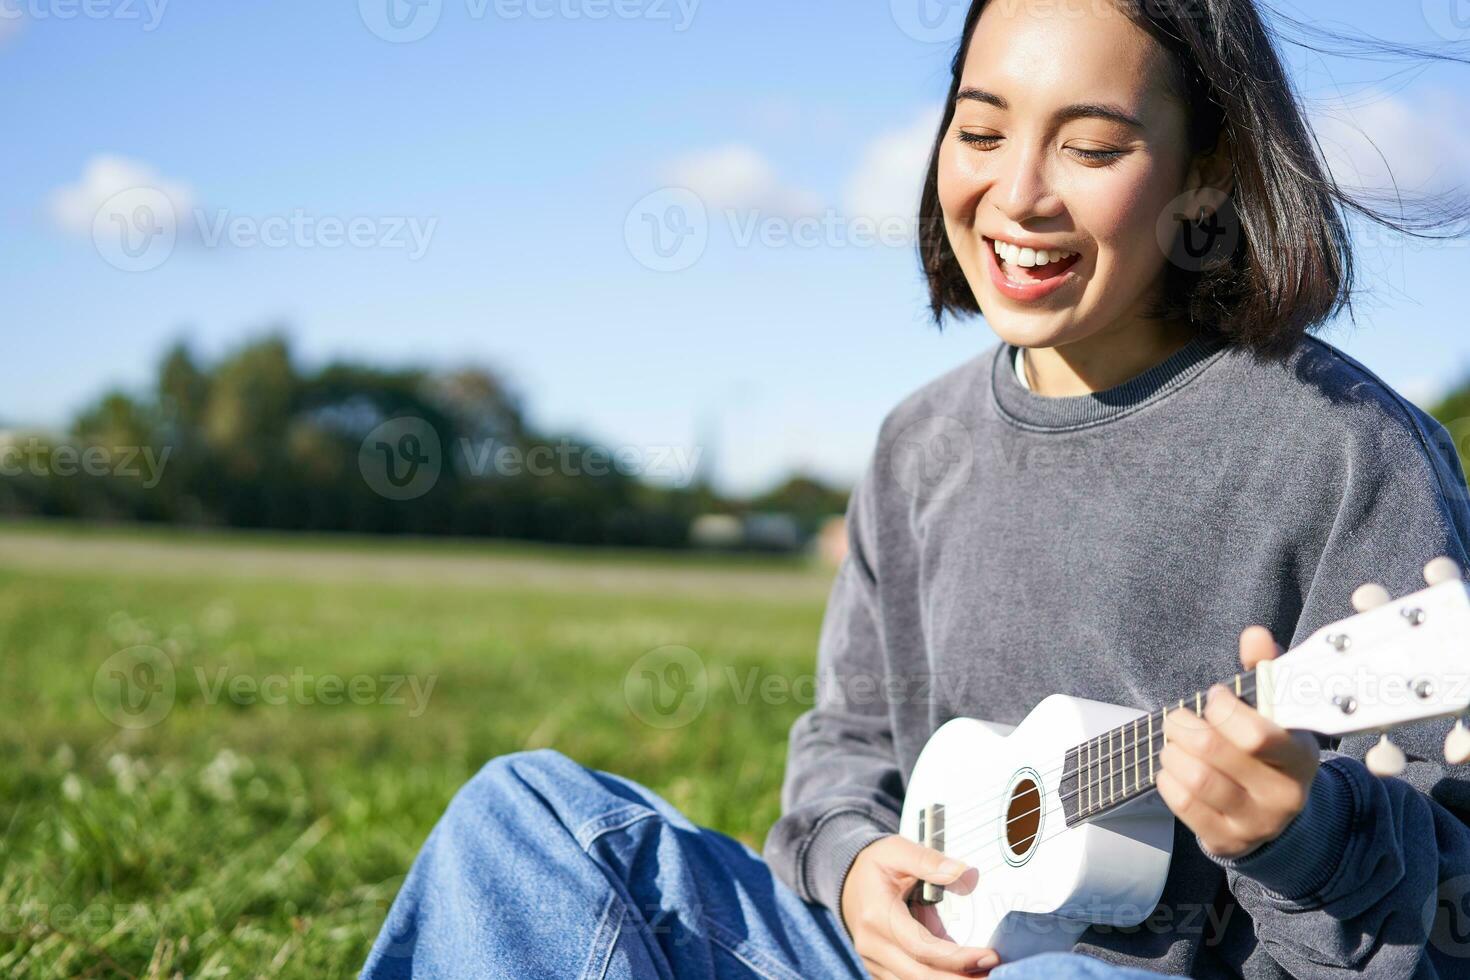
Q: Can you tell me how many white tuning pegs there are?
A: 4